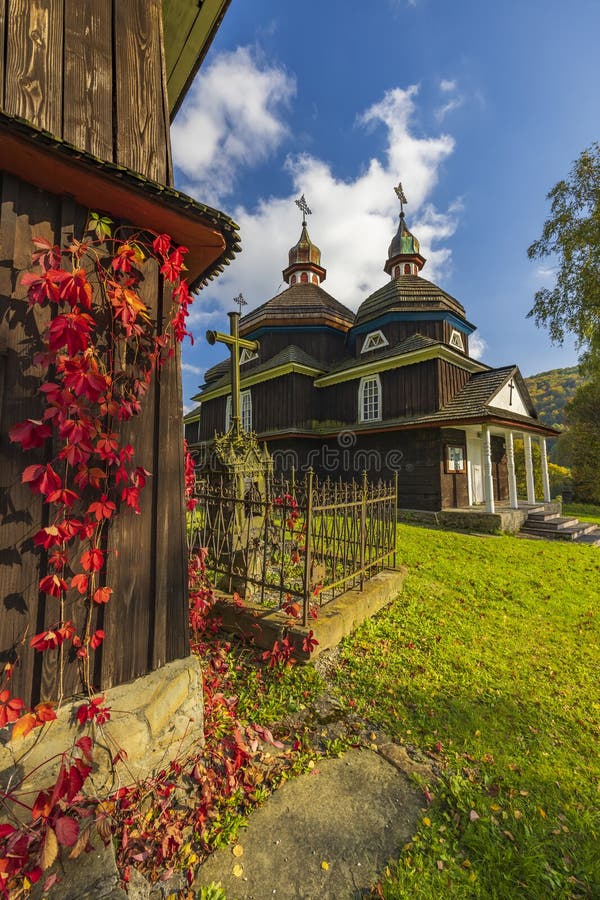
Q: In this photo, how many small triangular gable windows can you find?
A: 3